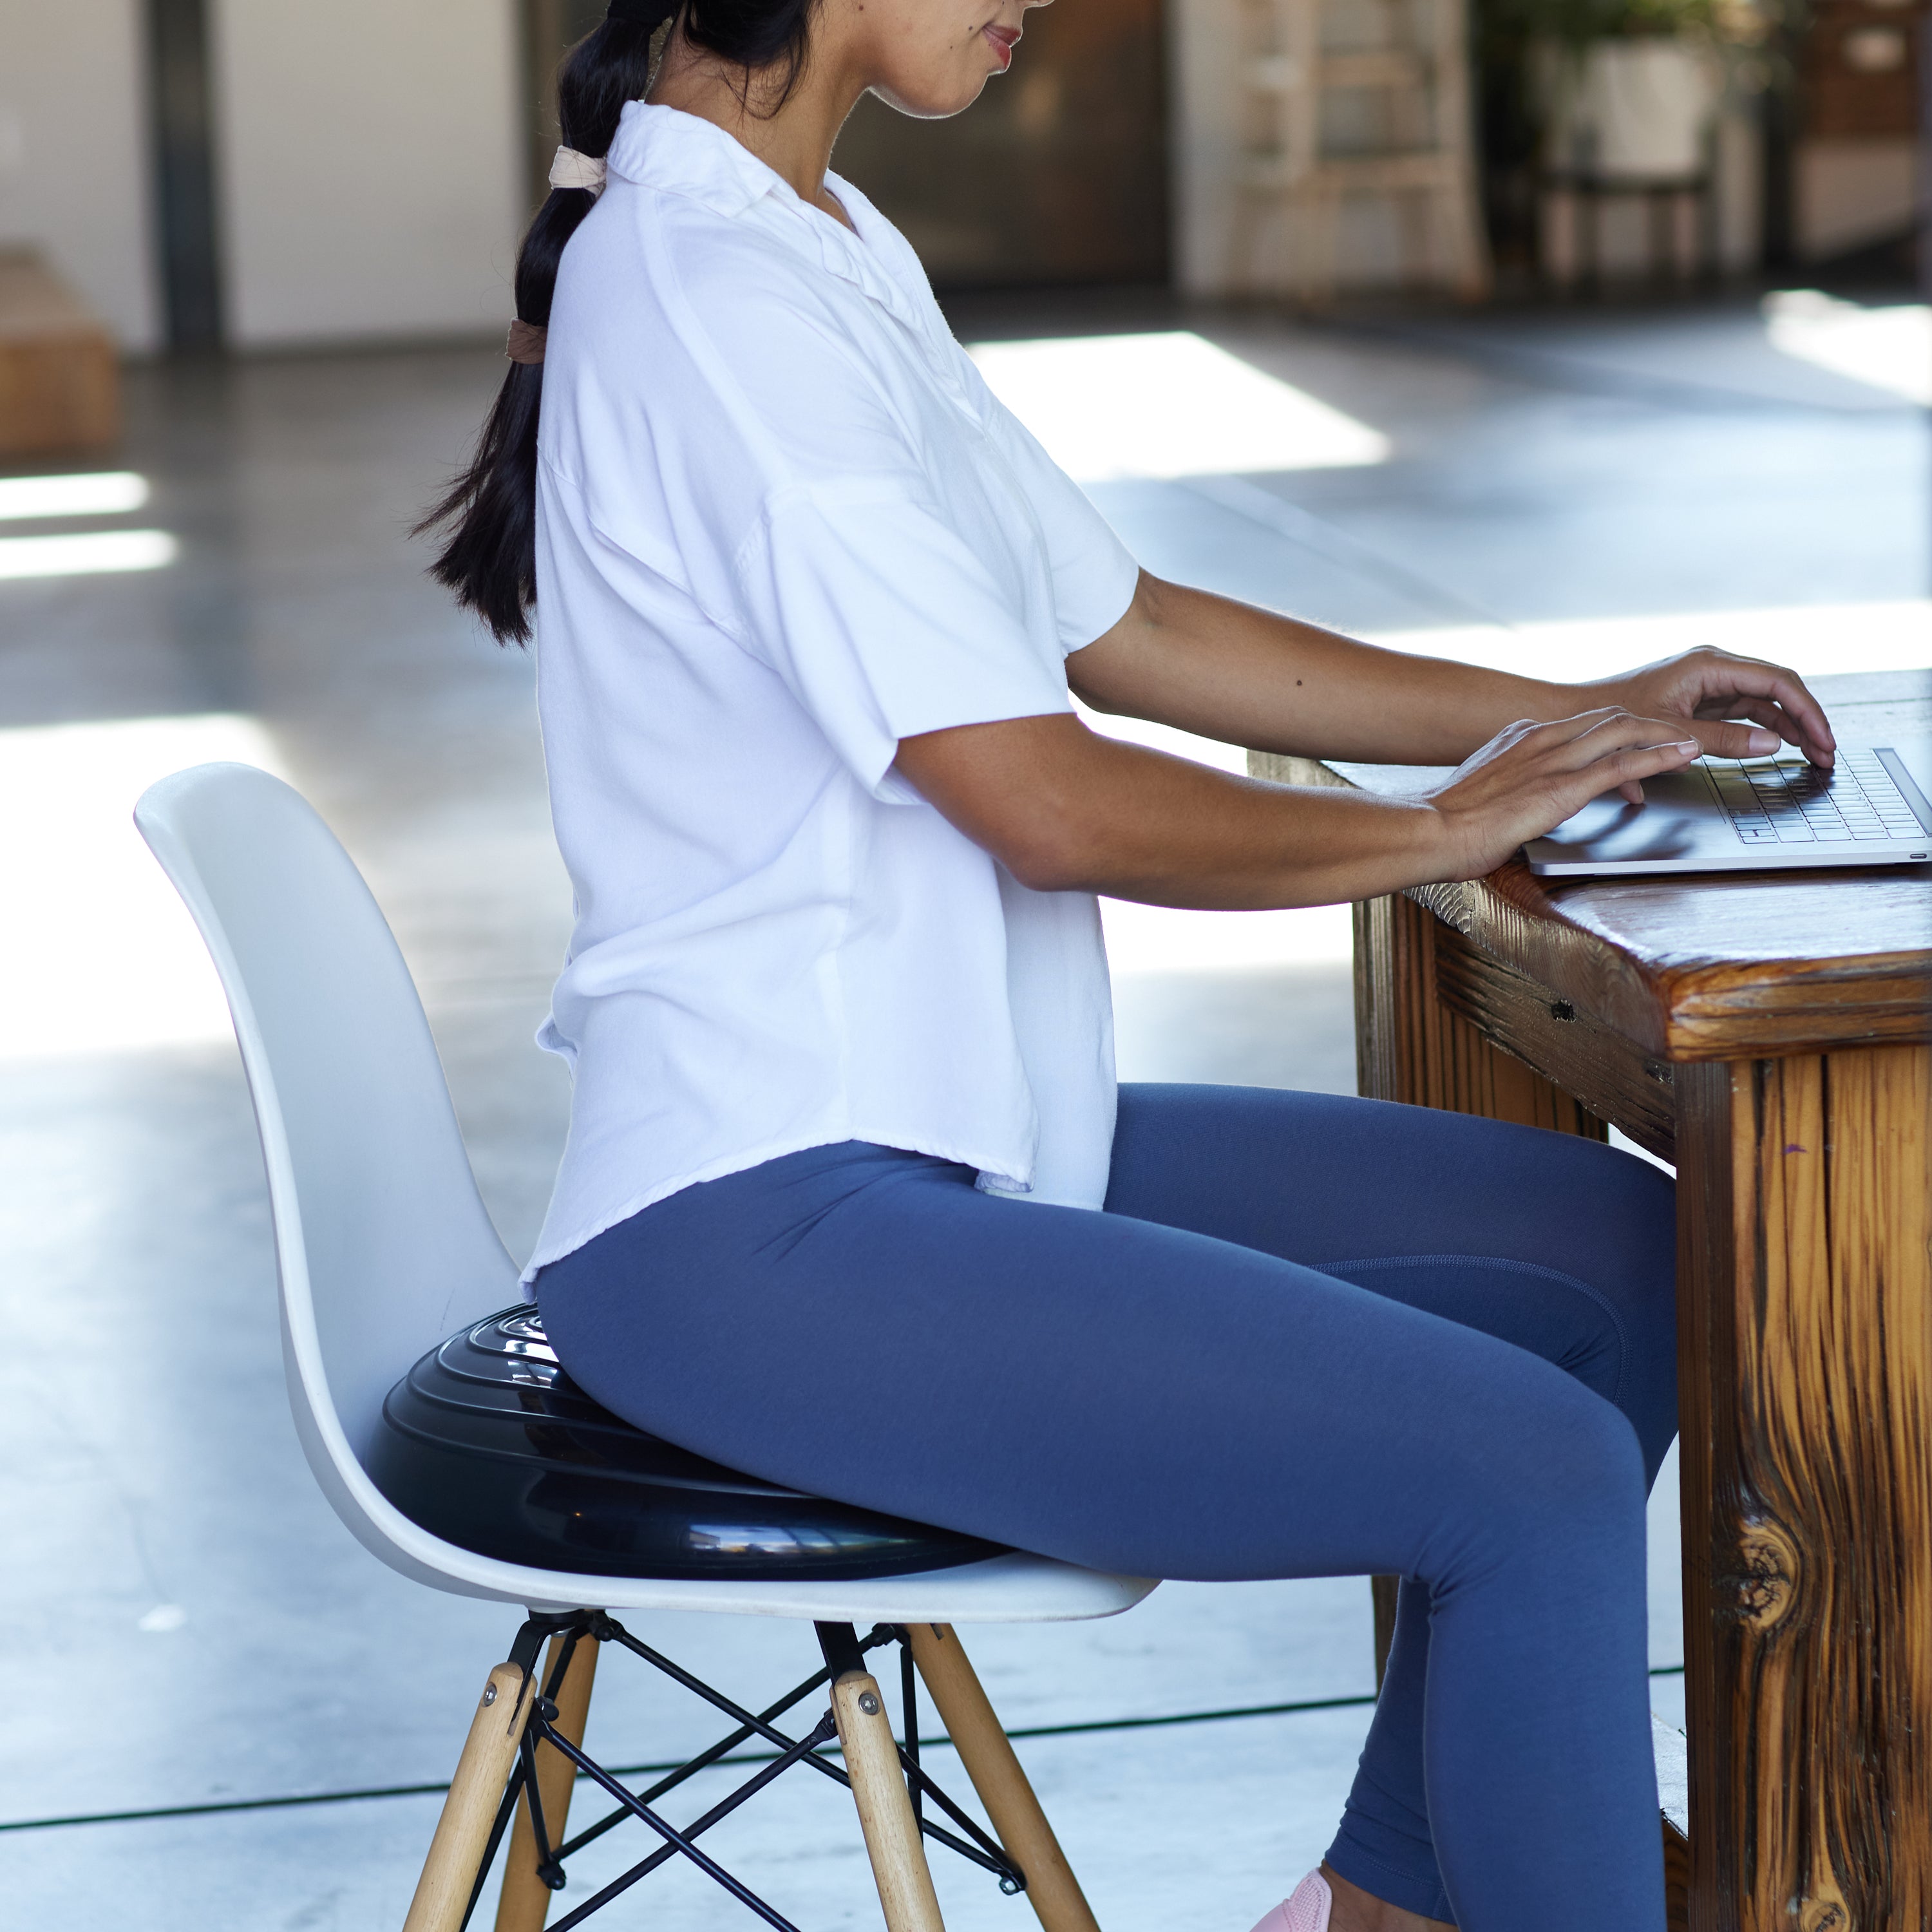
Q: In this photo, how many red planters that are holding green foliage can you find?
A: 0